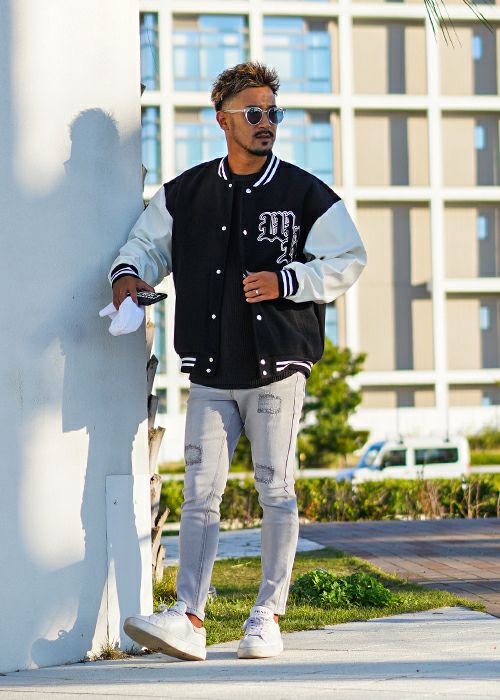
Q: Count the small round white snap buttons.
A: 11